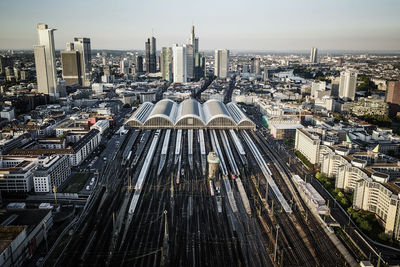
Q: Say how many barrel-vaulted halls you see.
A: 5